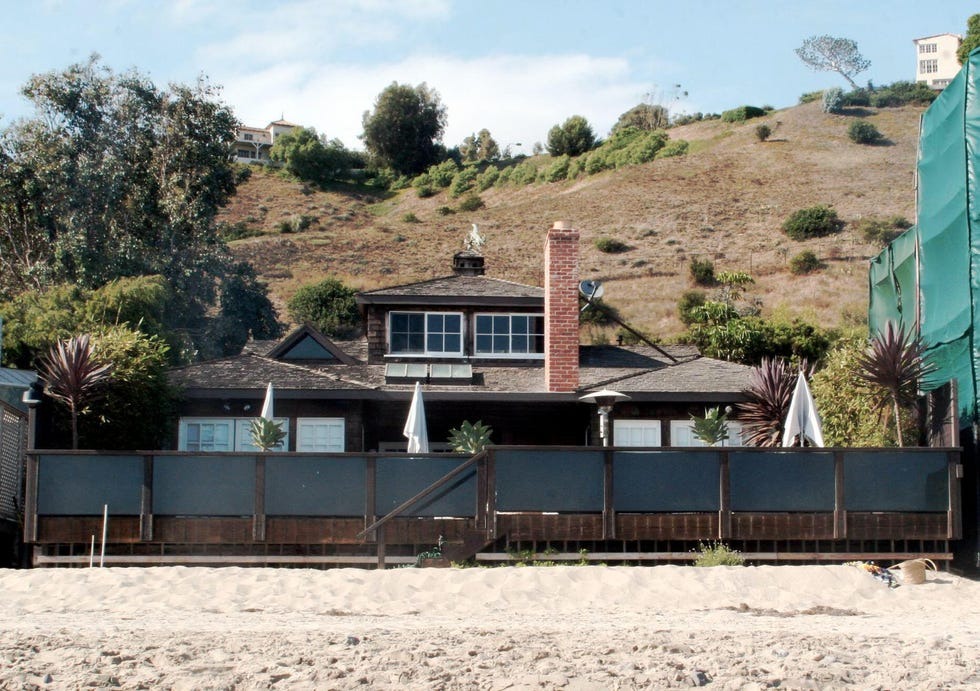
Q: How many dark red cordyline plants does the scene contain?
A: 3